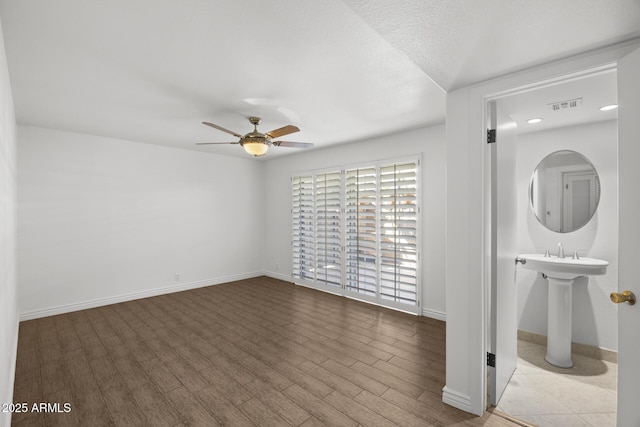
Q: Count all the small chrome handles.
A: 2